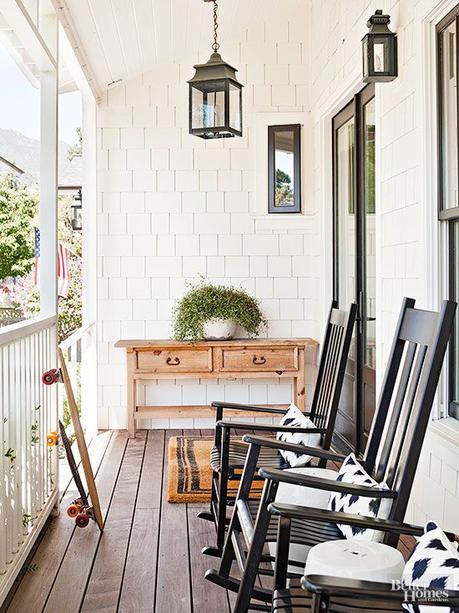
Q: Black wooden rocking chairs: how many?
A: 3